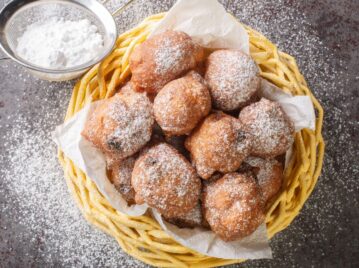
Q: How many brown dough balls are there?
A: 11